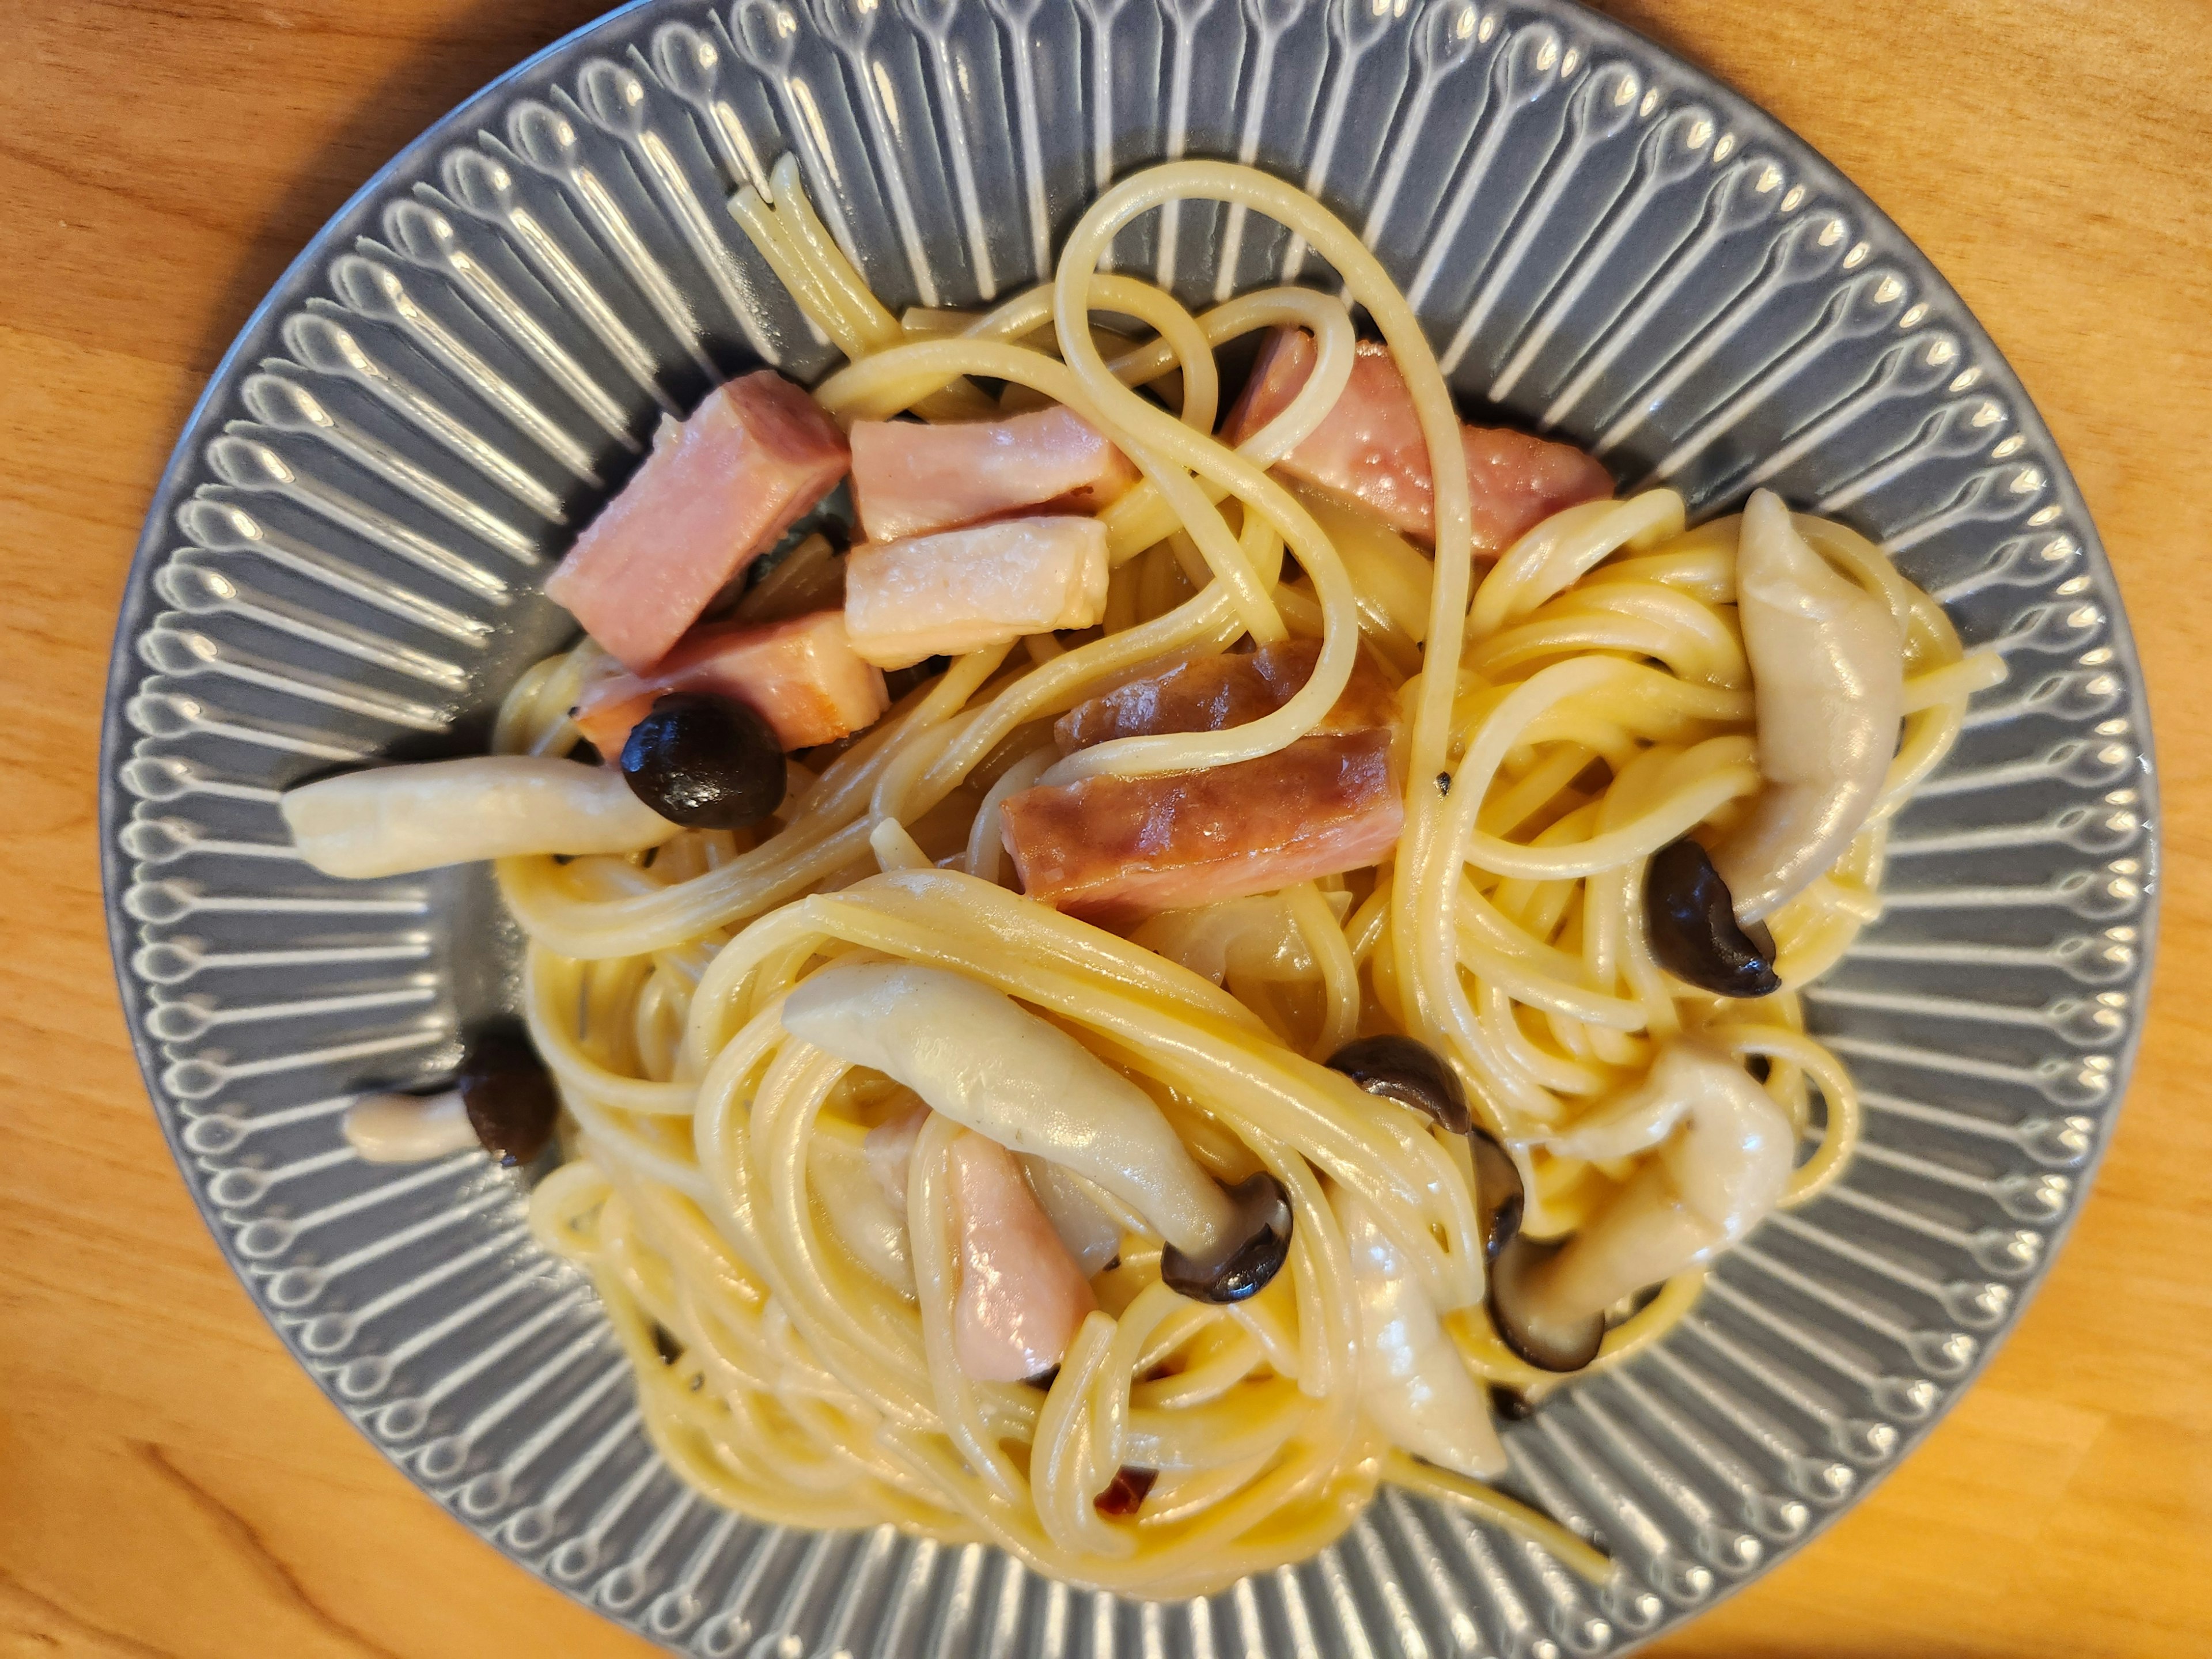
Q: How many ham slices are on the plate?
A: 8